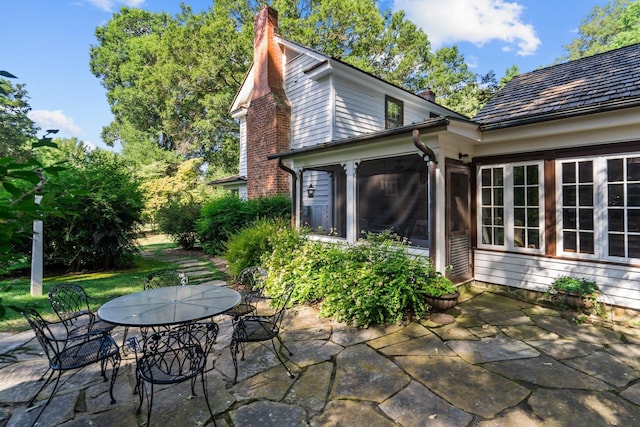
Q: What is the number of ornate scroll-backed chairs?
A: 6